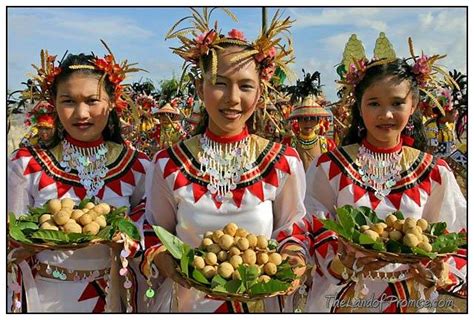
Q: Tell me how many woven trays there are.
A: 3